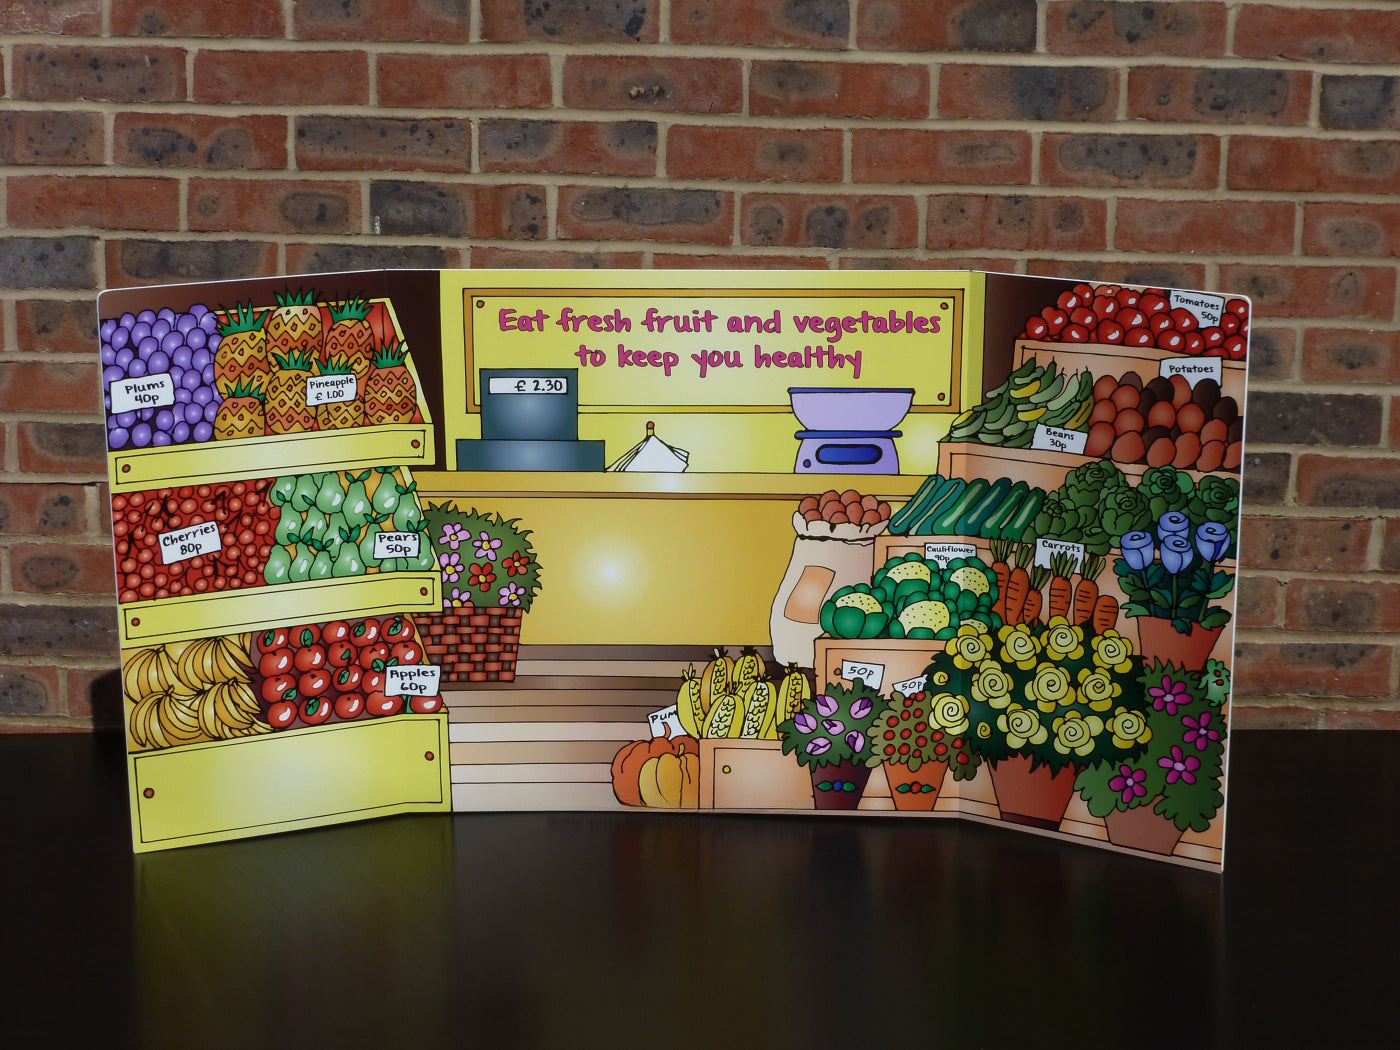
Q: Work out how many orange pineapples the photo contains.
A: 7